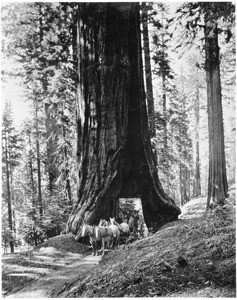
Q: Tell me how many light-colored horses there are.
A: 4